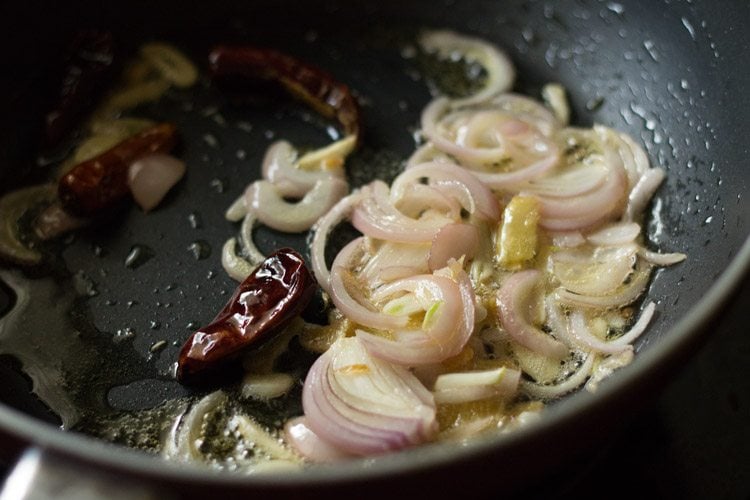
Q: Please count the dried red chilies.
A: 4